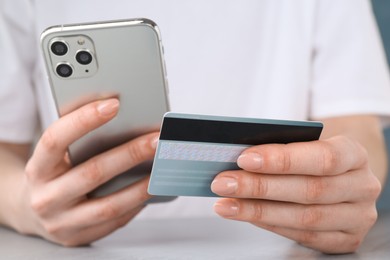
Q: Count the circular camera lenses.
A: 3